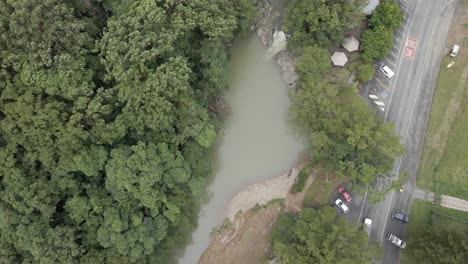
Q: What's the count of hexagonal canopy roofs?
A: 2